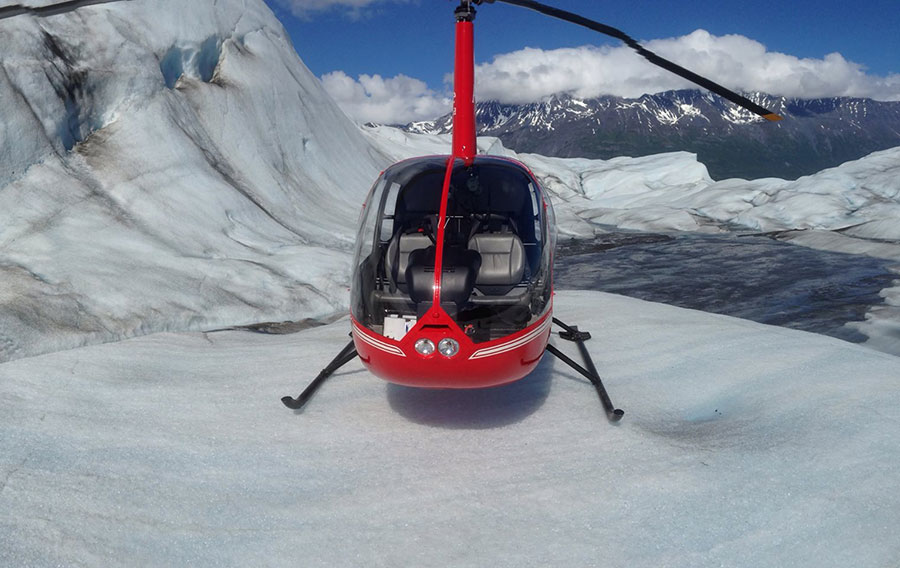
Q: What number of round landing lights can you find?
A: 2